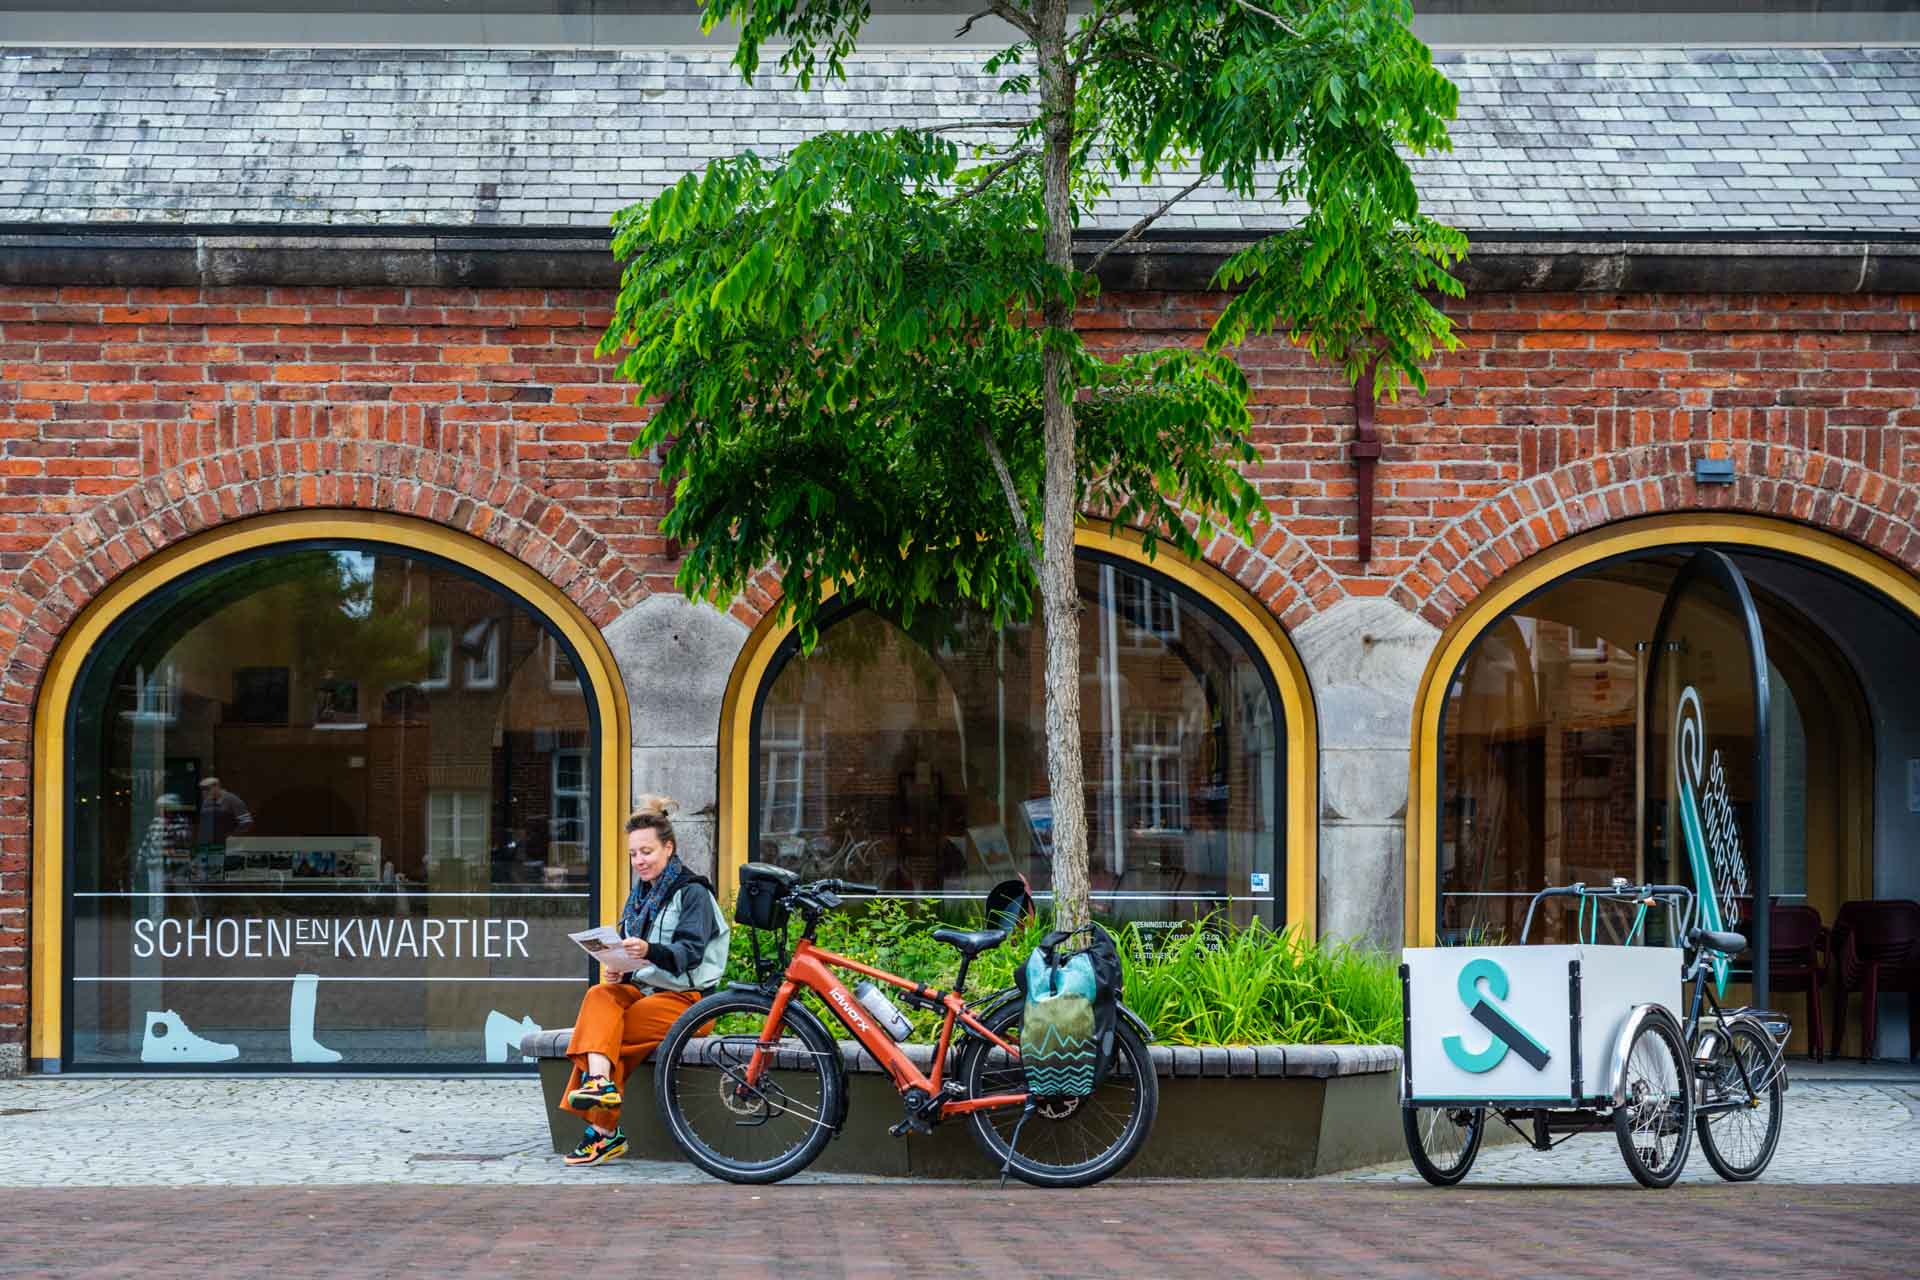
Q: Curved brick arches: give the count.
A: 3